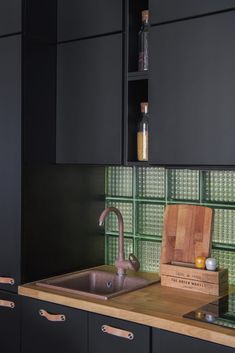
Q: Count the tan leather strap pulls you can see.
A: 4